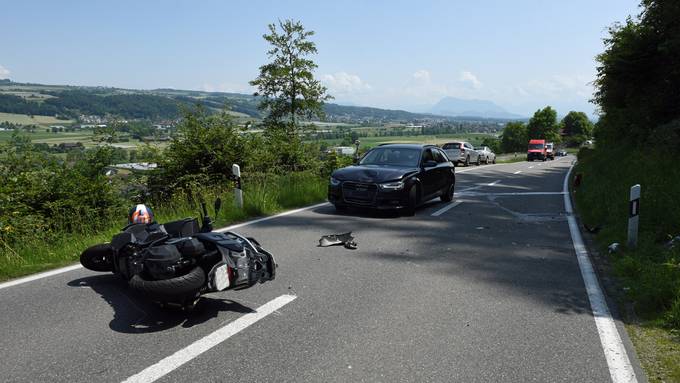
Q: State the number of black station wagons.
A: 1